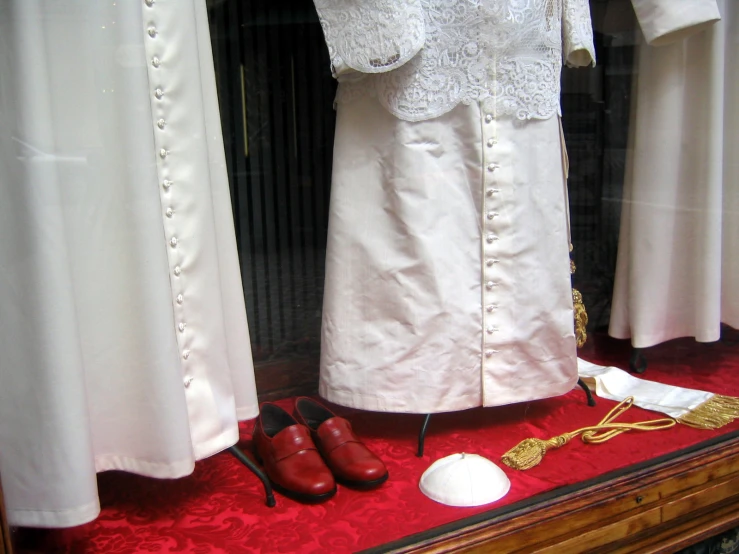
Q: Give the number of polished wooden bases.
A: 1